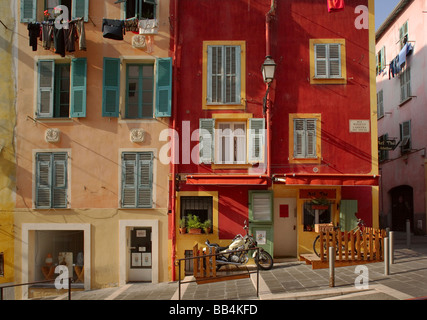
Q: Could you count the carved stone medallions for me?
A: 3